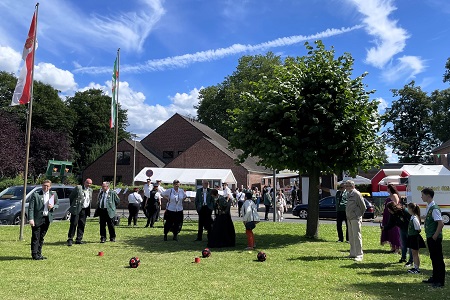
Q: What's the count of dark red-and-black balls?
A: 3